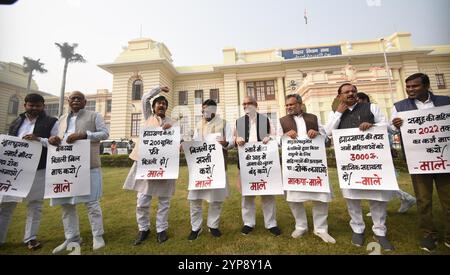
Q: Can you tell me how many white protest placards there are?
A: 8